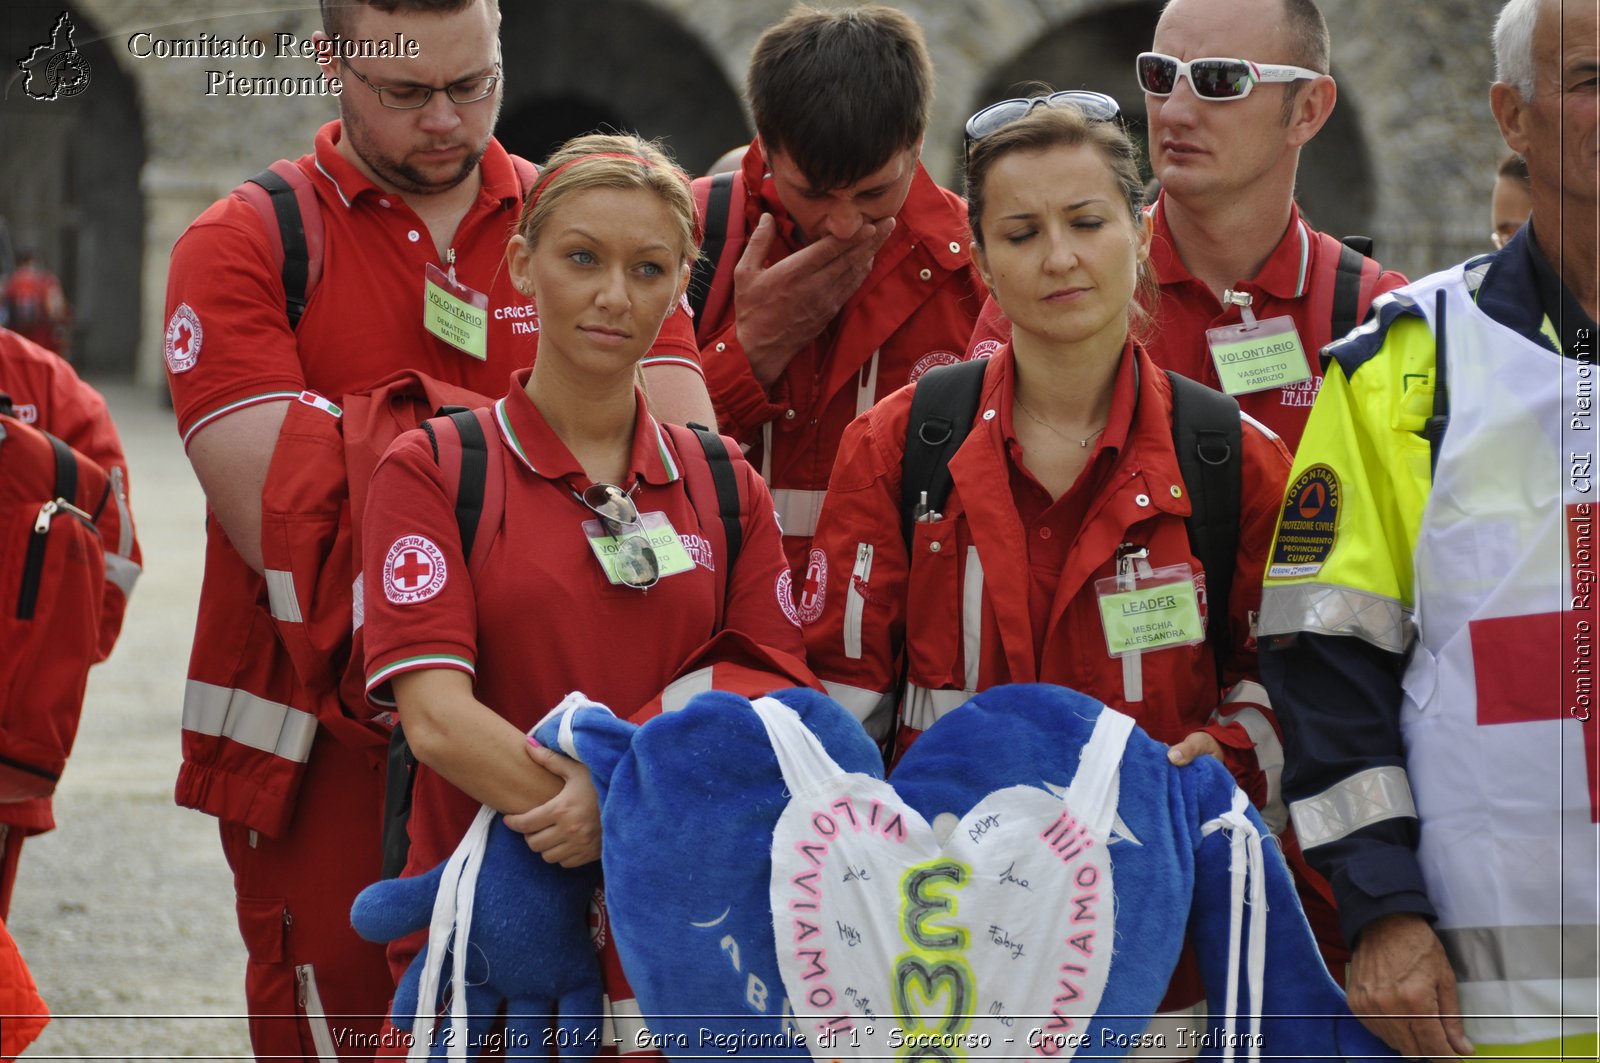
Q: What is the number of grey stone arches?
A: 3